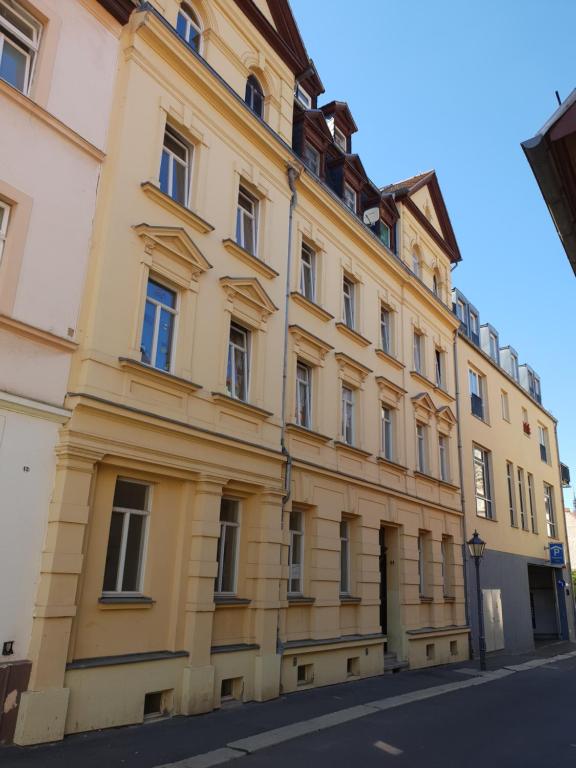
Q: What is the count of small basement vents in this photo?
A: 6